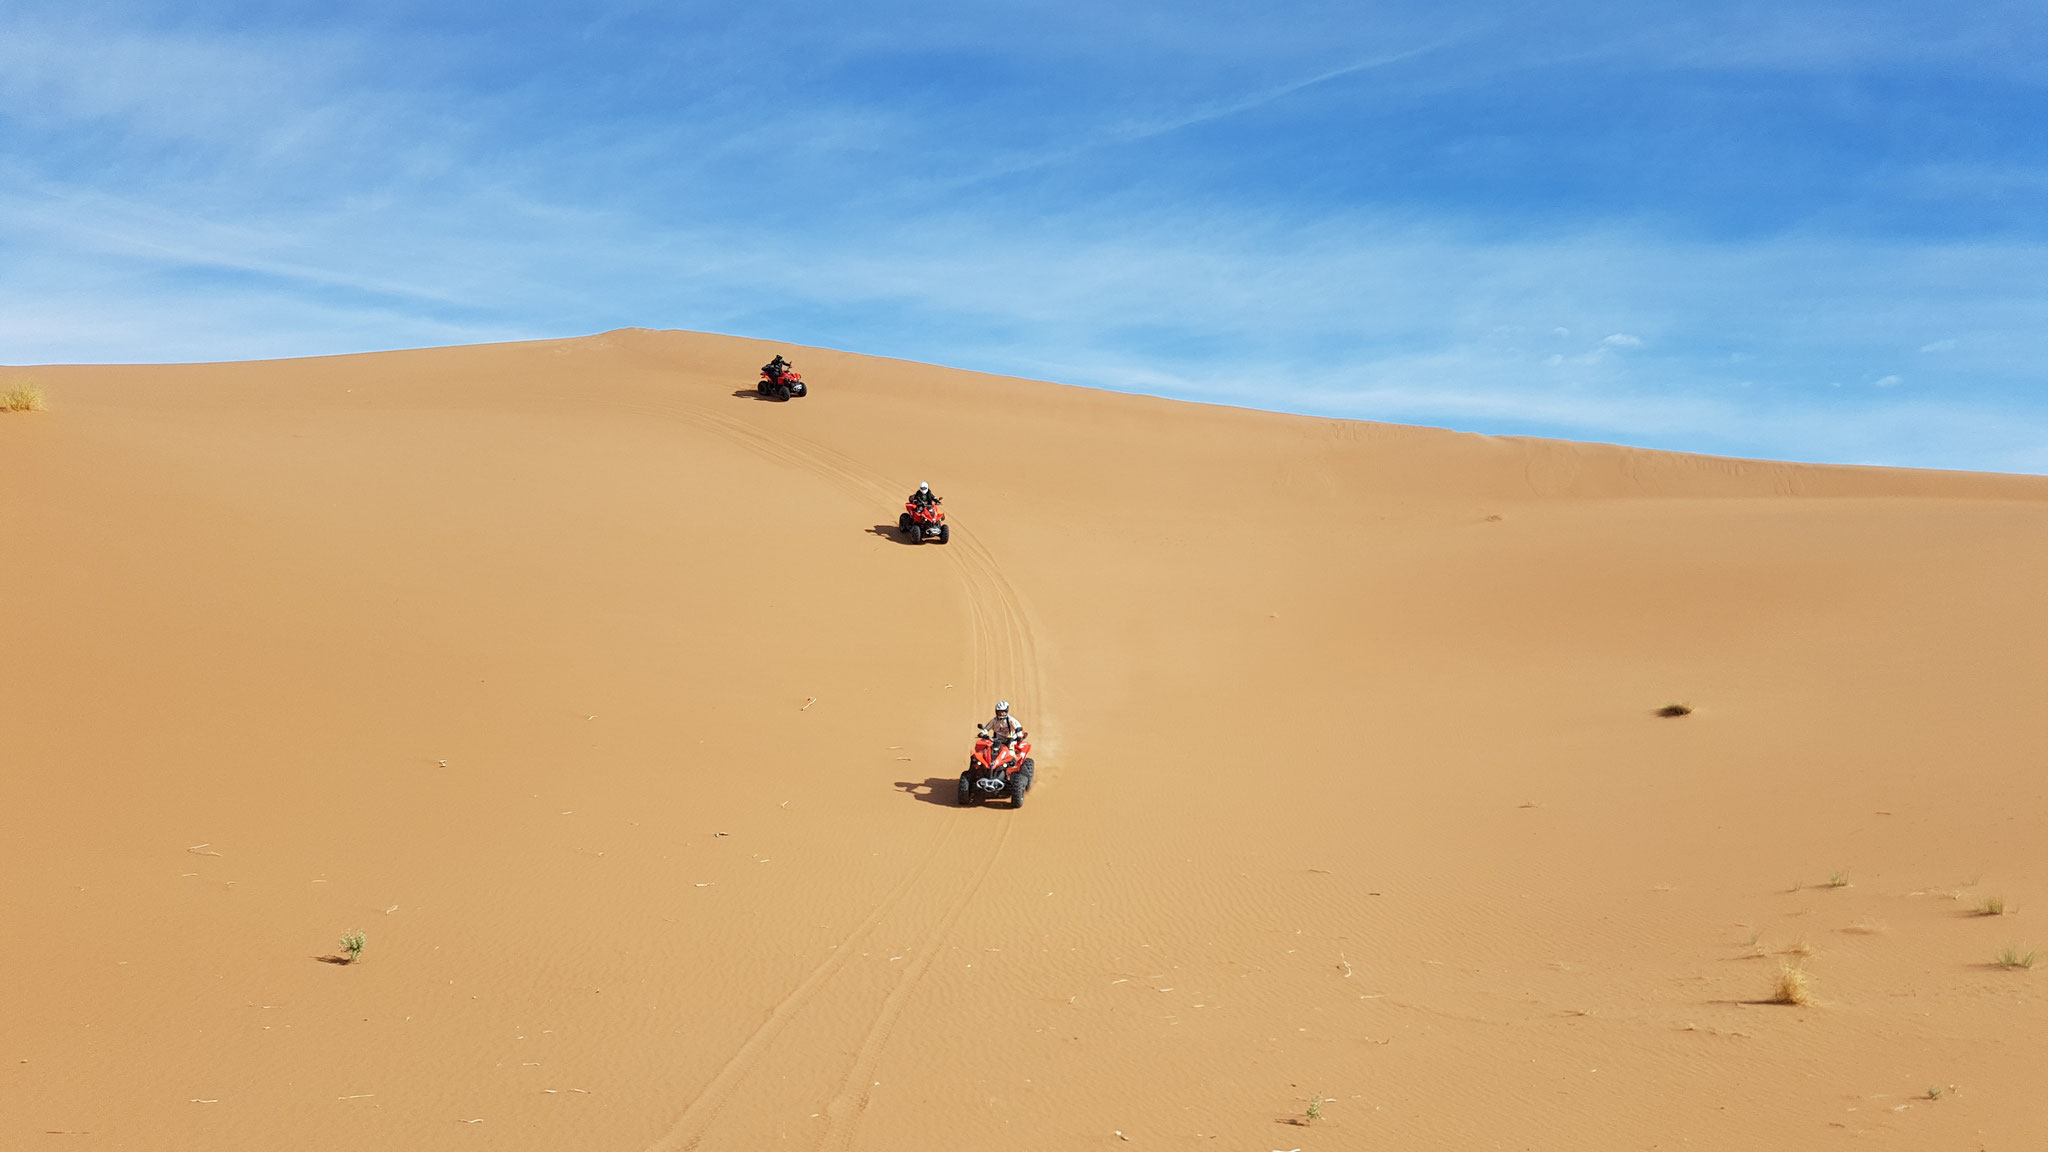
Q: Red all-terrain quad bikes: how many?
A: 3